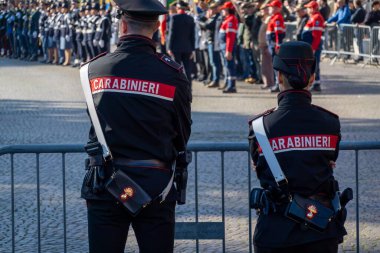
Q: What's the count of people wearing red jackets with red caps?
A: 3